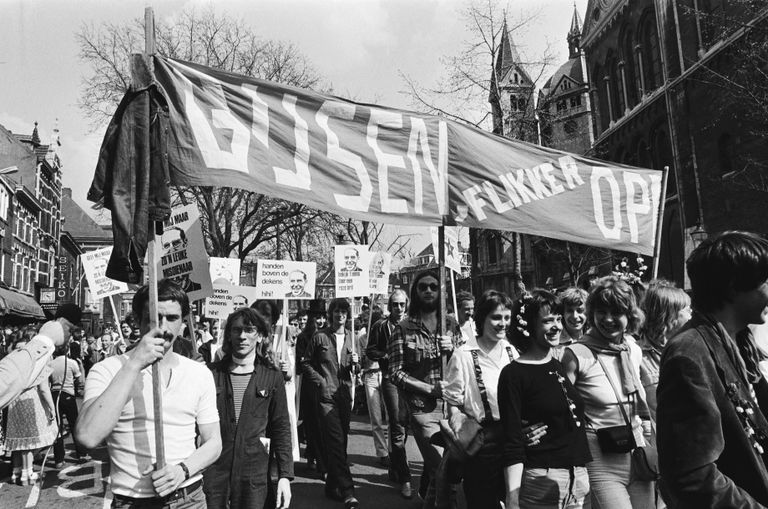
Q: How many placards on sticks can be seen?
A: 8